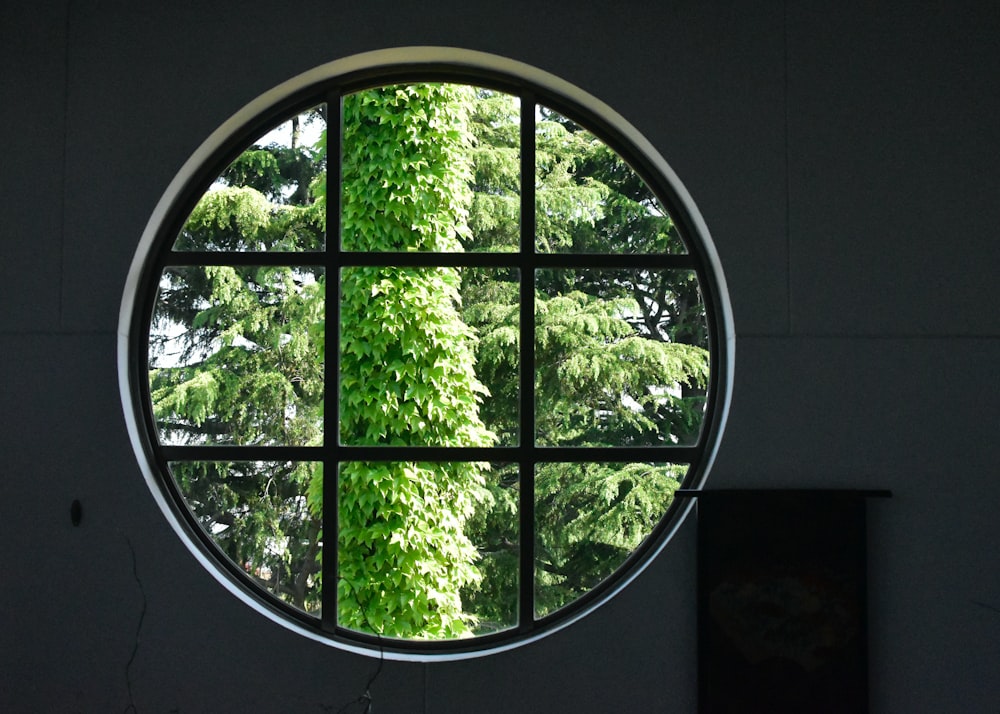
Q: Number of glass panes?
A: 9